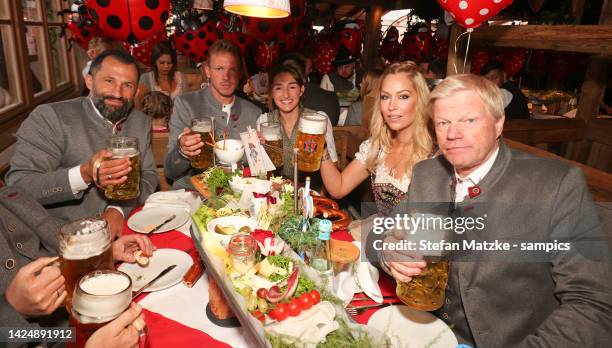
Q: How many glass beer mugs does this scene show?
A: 7